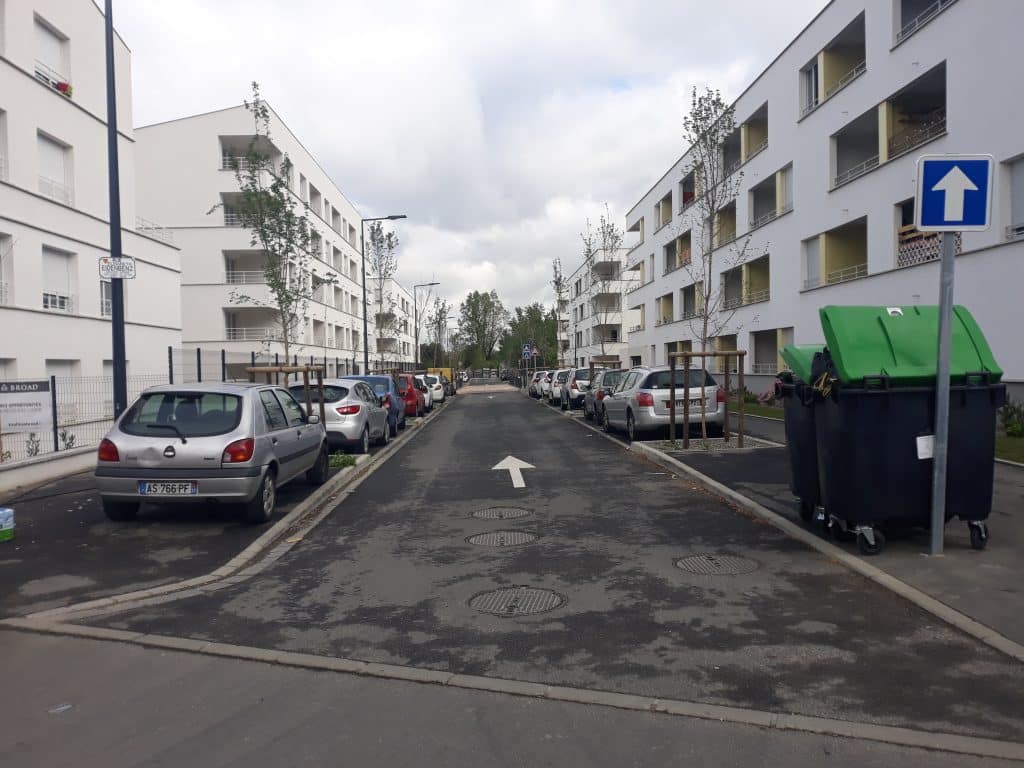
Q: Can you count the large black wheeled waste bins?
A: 2